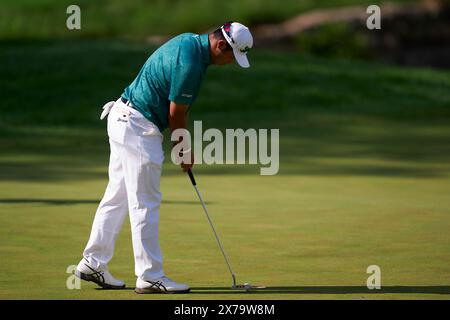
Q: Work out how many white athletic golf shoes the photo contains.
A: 2